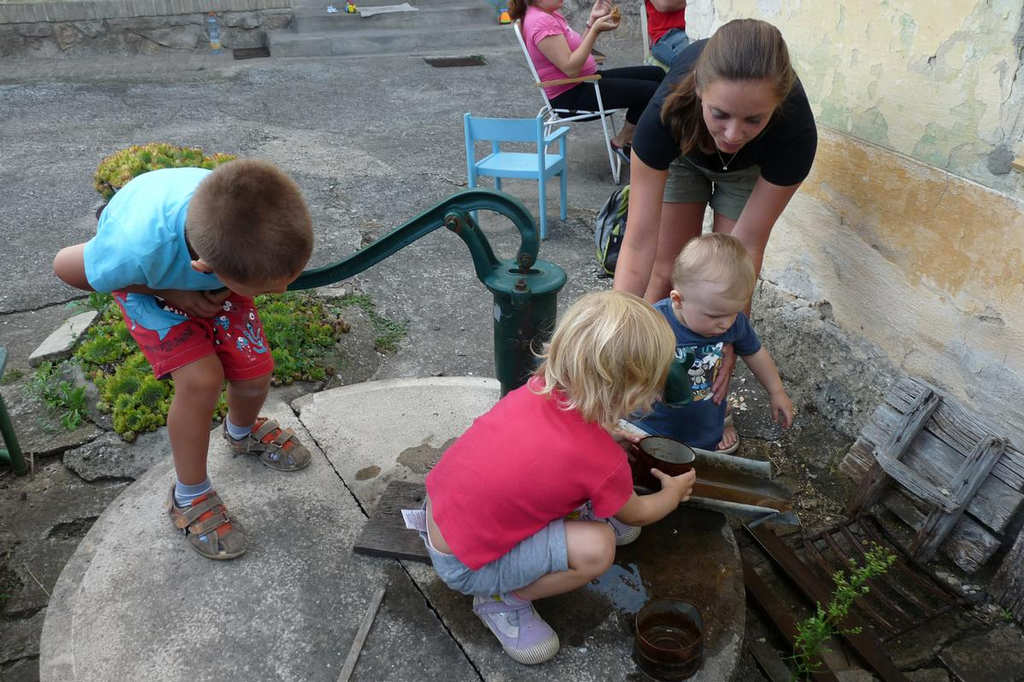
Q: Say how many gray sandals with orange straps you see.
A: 2